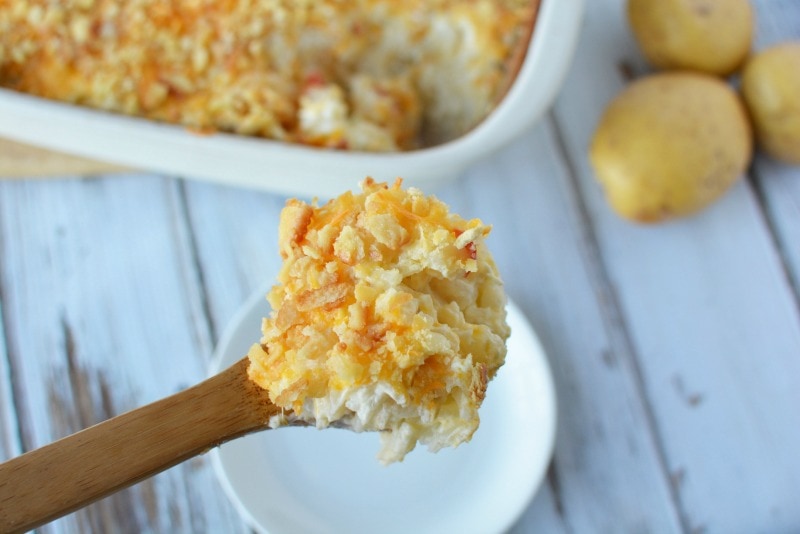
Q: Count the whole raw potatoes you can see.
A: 3